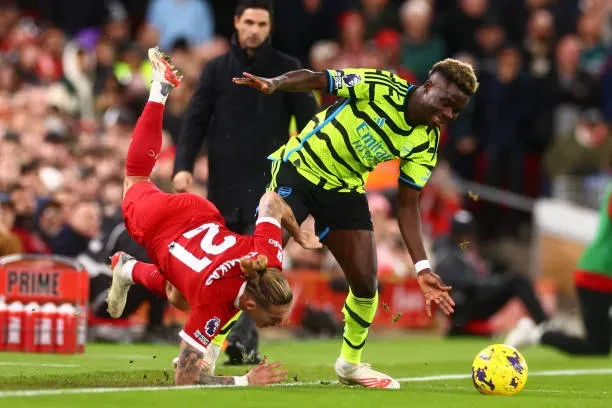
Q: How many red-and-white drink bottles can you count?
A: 5